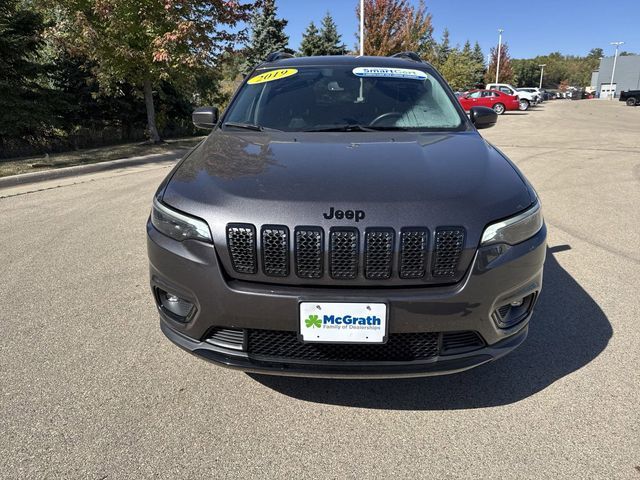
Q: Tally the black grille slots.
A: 7